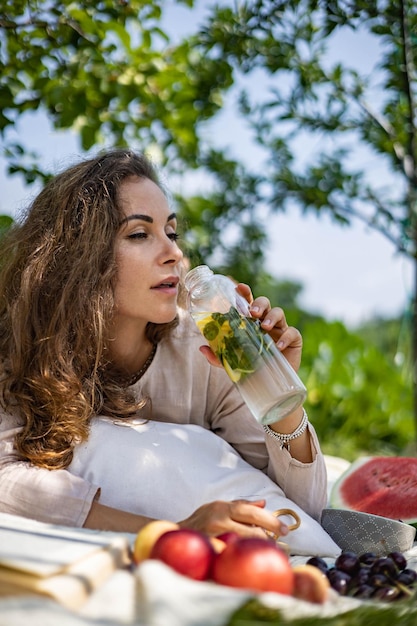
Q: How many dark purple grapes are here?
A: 11